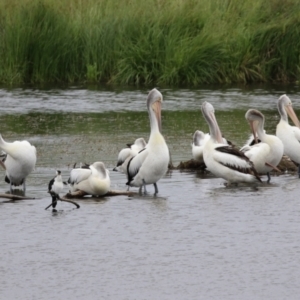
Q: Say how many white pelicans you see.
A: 8